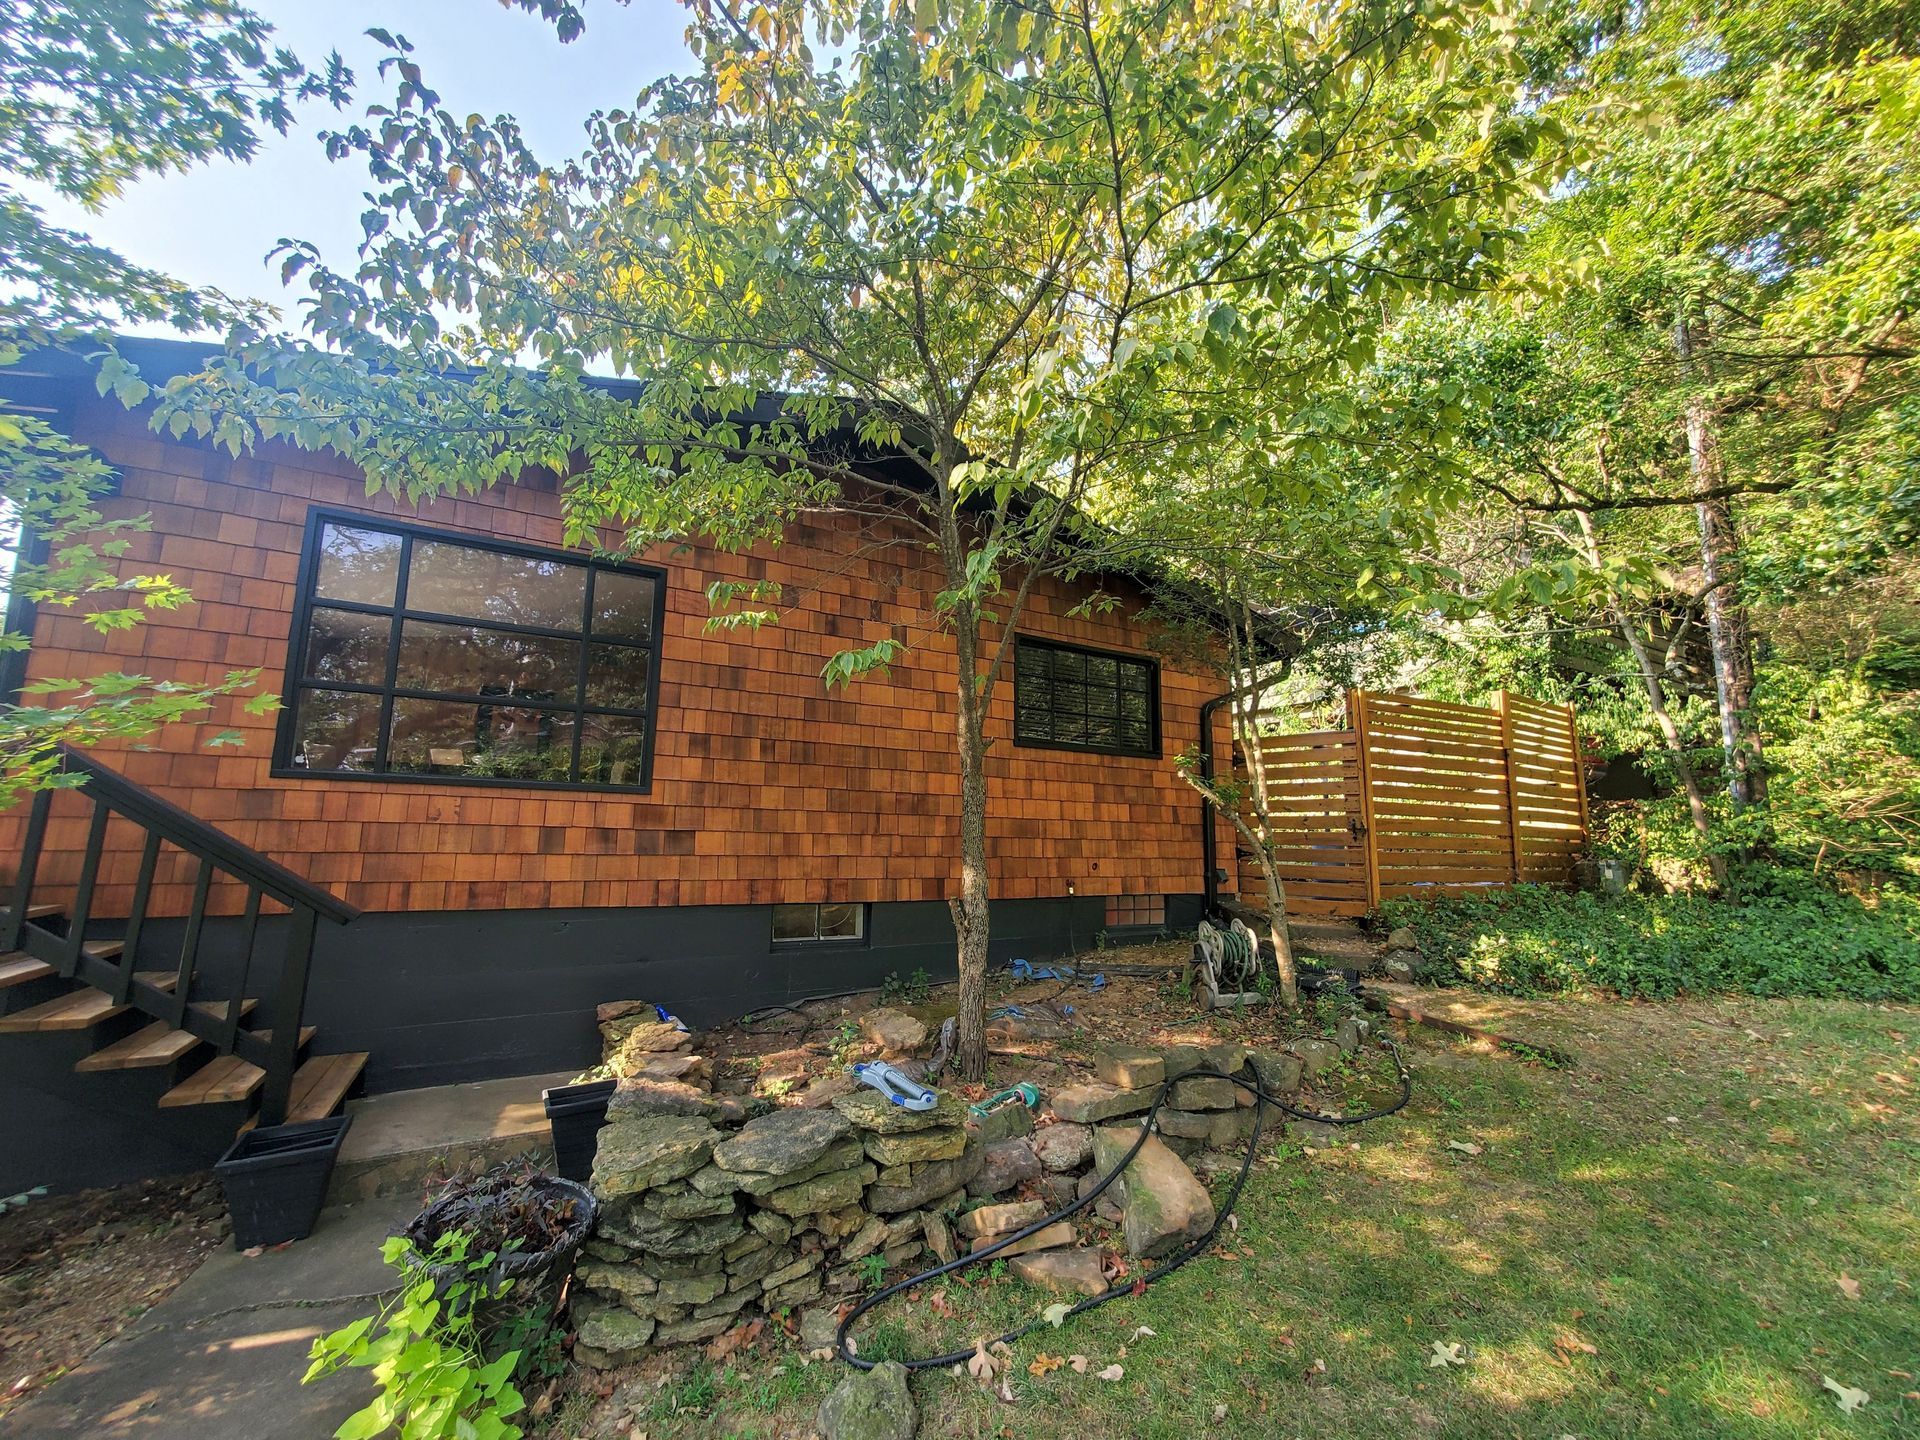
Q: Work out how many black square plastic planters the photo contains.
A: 2